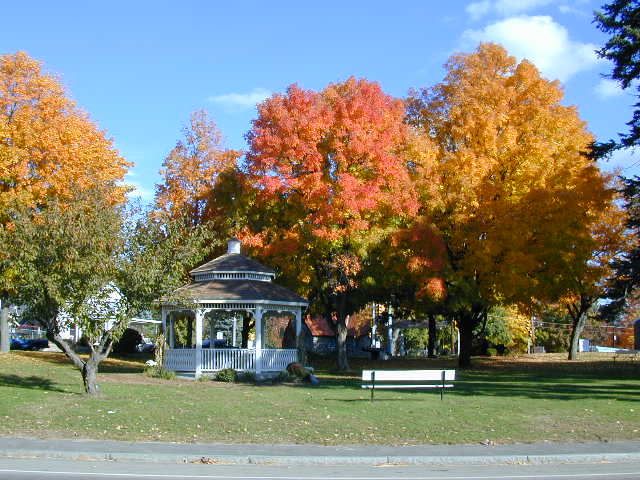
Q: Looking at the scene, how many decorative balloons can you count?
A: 0